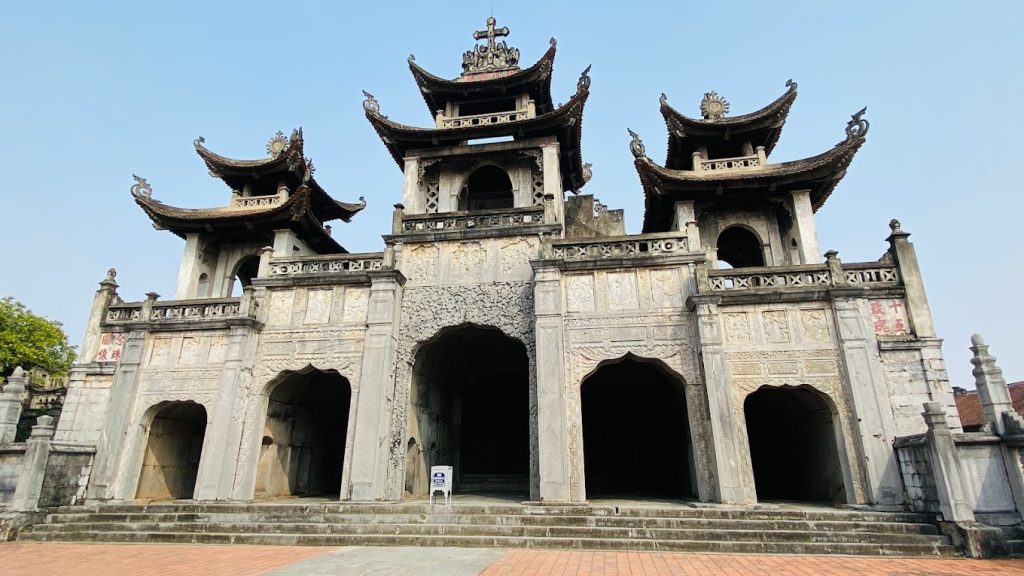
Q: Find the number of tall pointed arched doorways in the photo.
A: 5